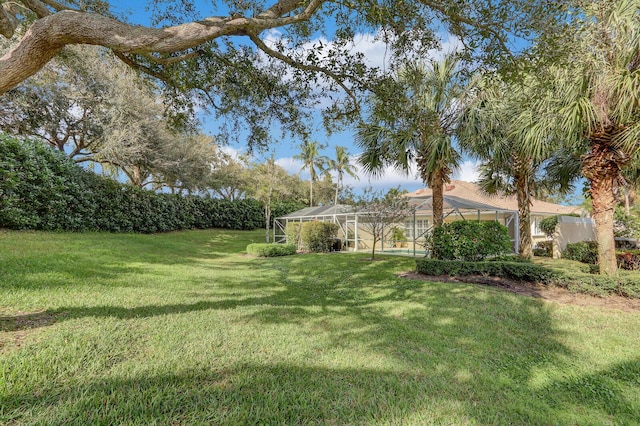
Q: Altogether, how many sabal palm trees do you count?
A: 3